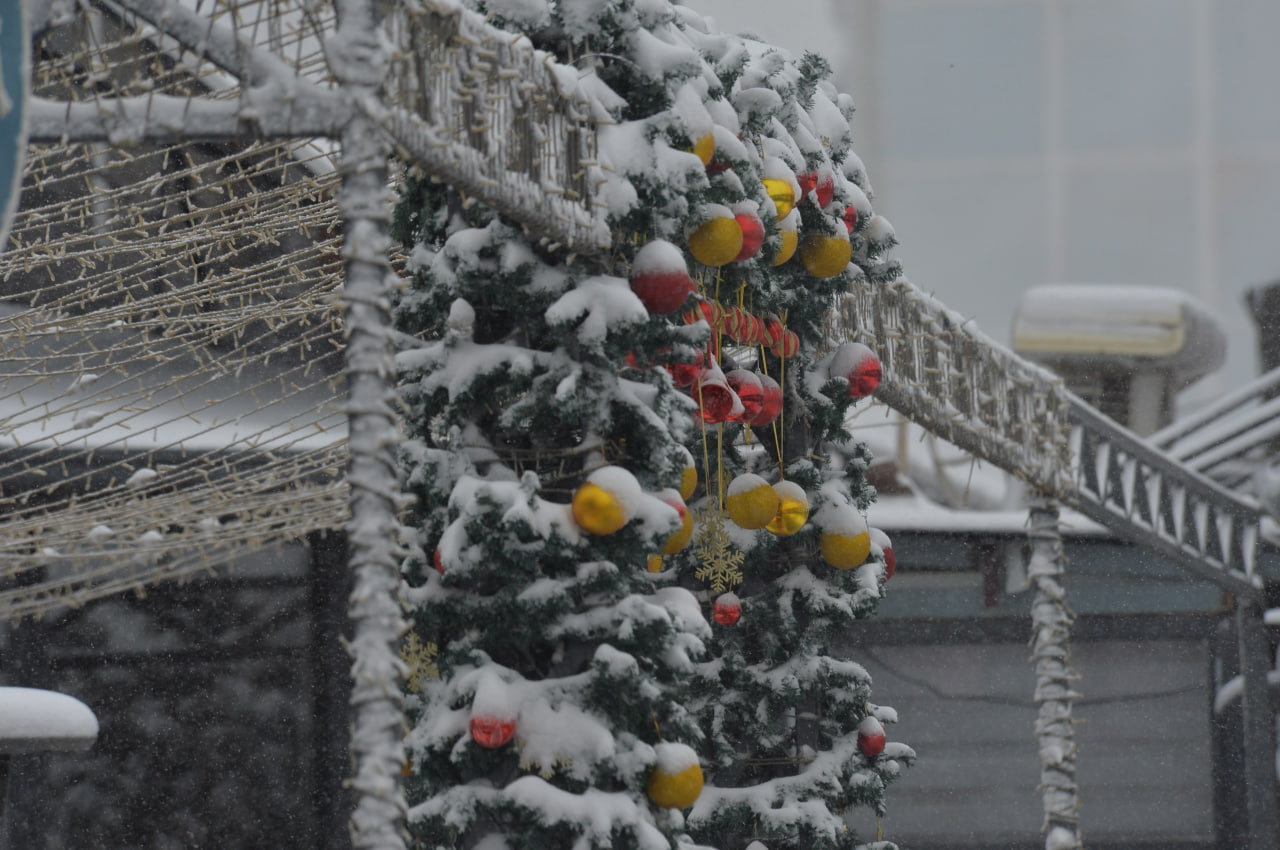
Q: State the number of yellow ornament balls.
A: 13